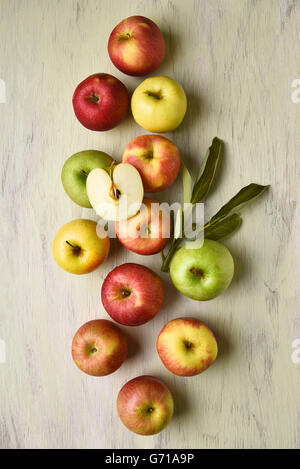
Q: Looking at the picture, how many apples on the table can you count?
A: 13